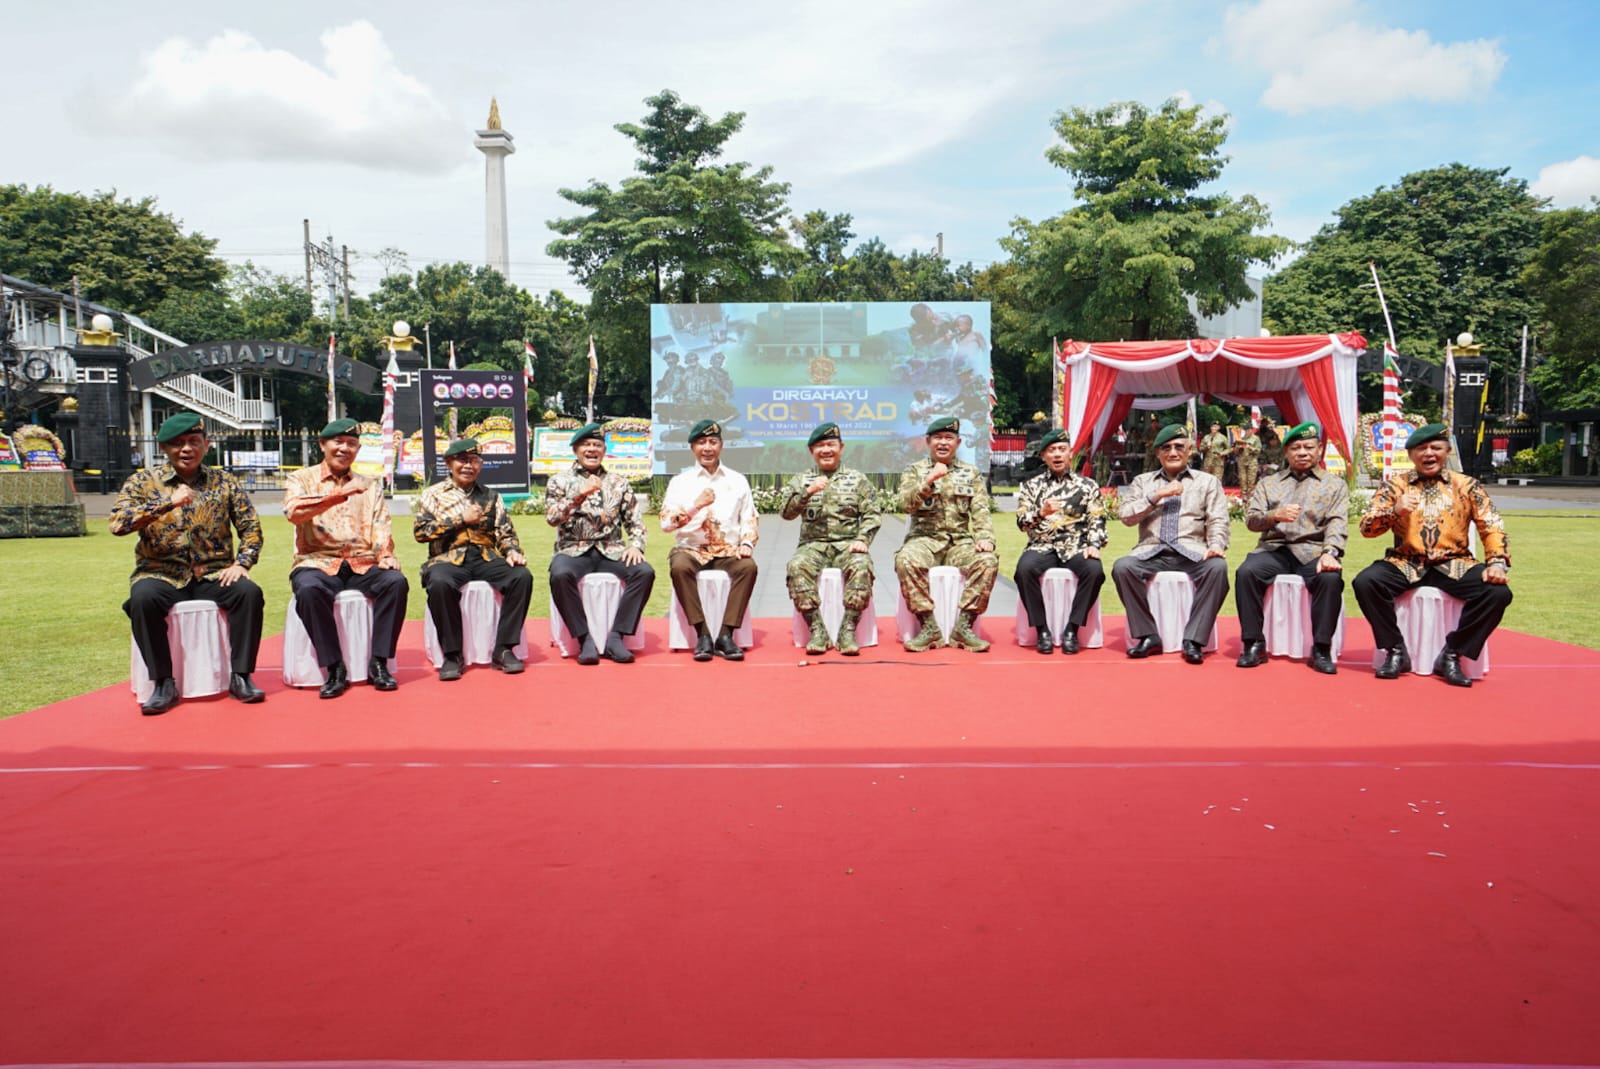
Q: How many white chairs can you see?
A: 11